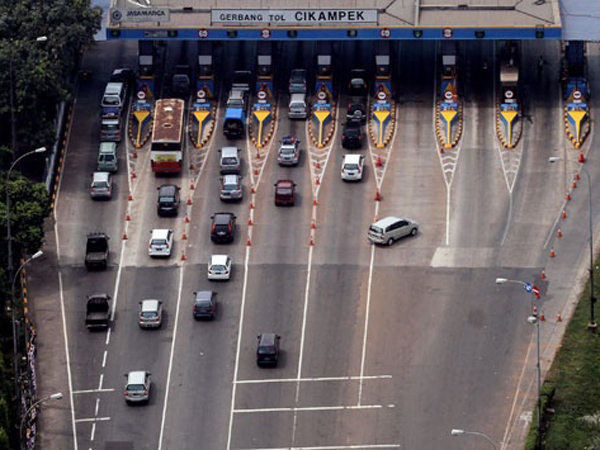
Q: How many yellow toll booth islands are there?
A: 8